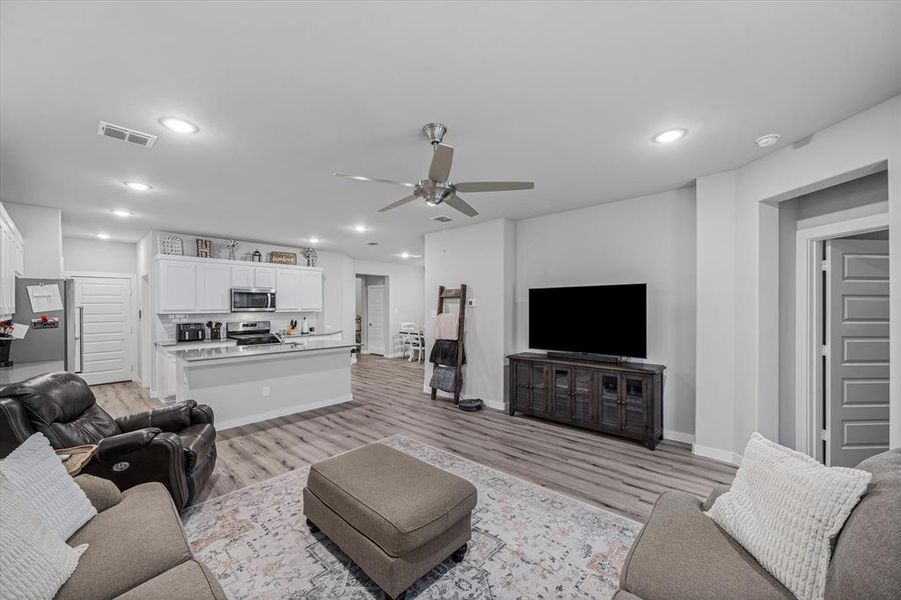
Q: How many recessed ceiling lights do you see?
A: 8